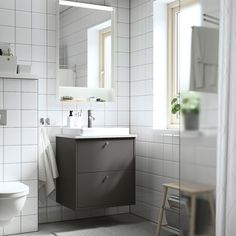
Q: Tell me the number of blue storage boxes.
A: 0